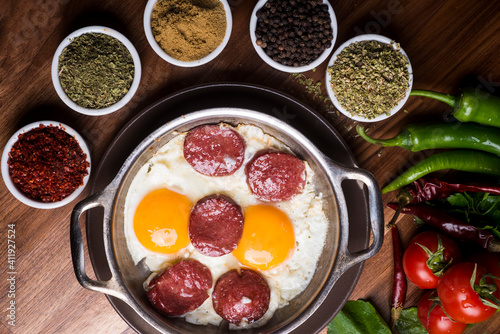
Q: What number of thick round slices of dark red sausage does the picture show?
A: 5